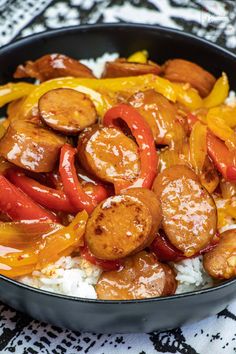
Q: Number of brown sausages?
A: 11